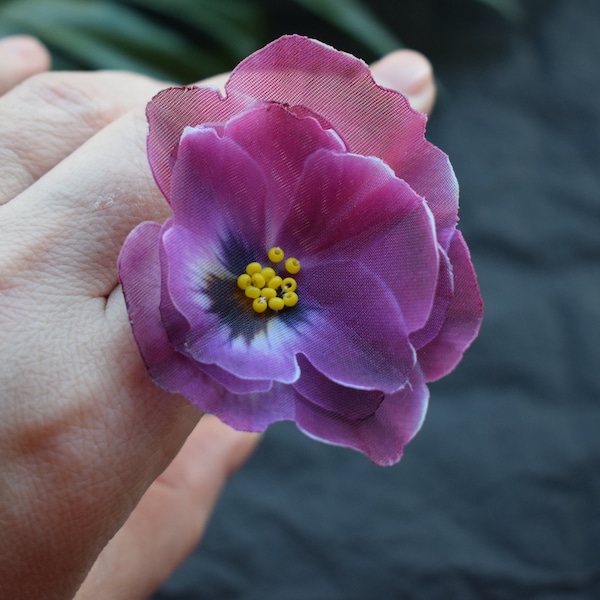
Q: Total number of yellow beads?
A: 13